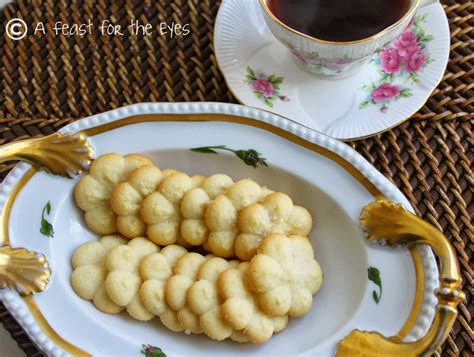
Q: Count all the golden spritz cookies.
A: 13